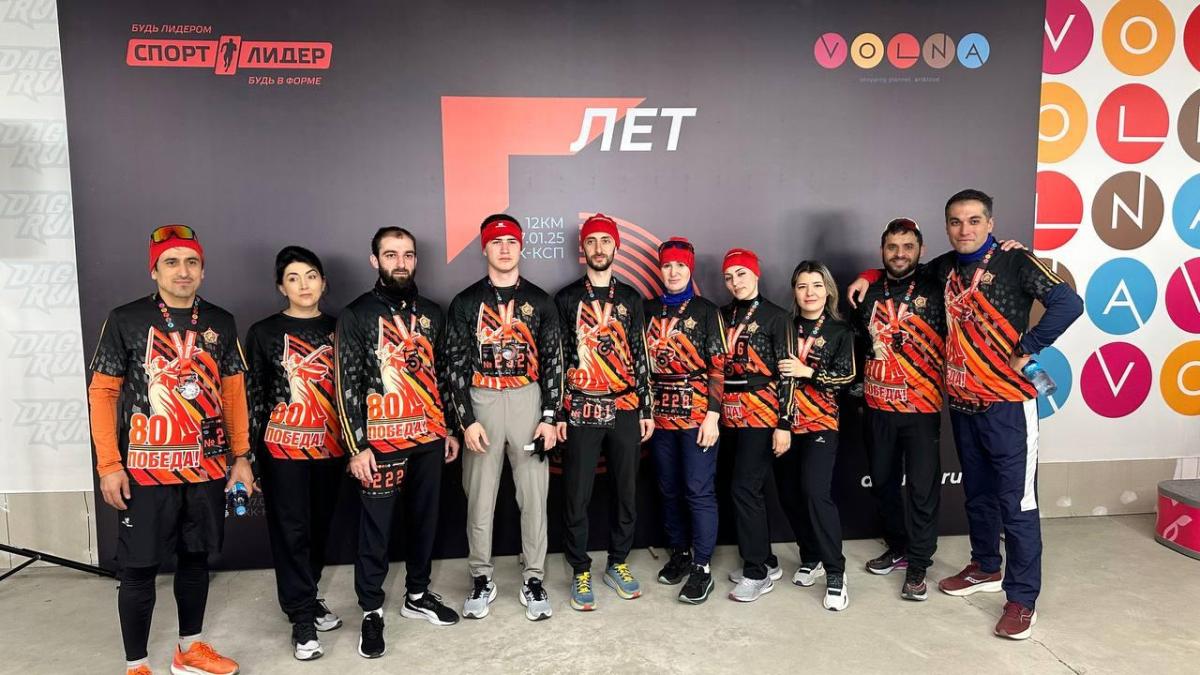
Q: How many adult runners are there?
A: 10